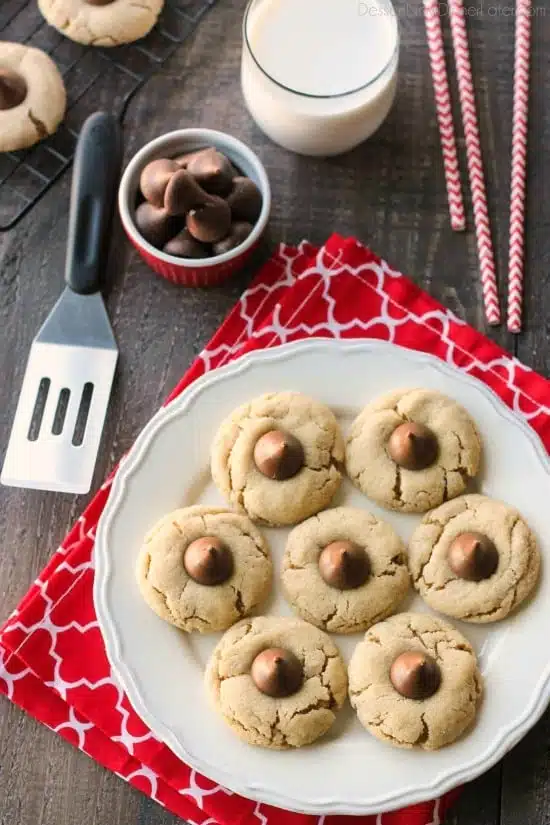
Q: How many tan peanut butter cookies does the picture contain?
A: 9